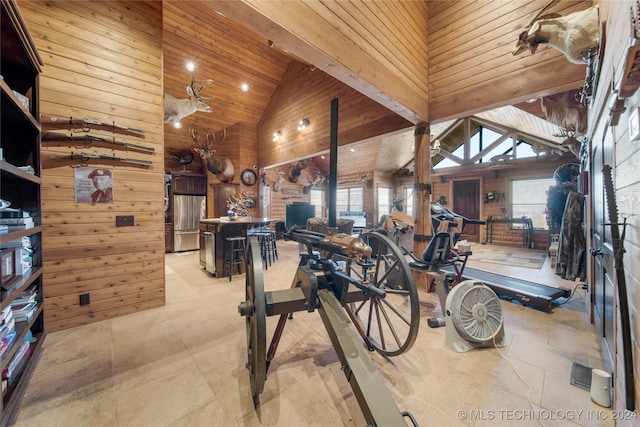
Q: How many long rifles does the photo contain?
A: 3